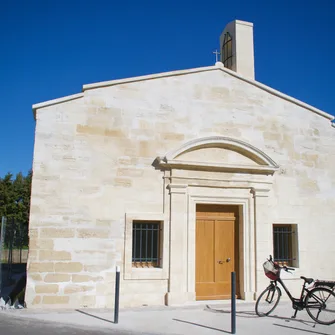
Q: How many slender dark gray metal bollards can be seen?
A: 2